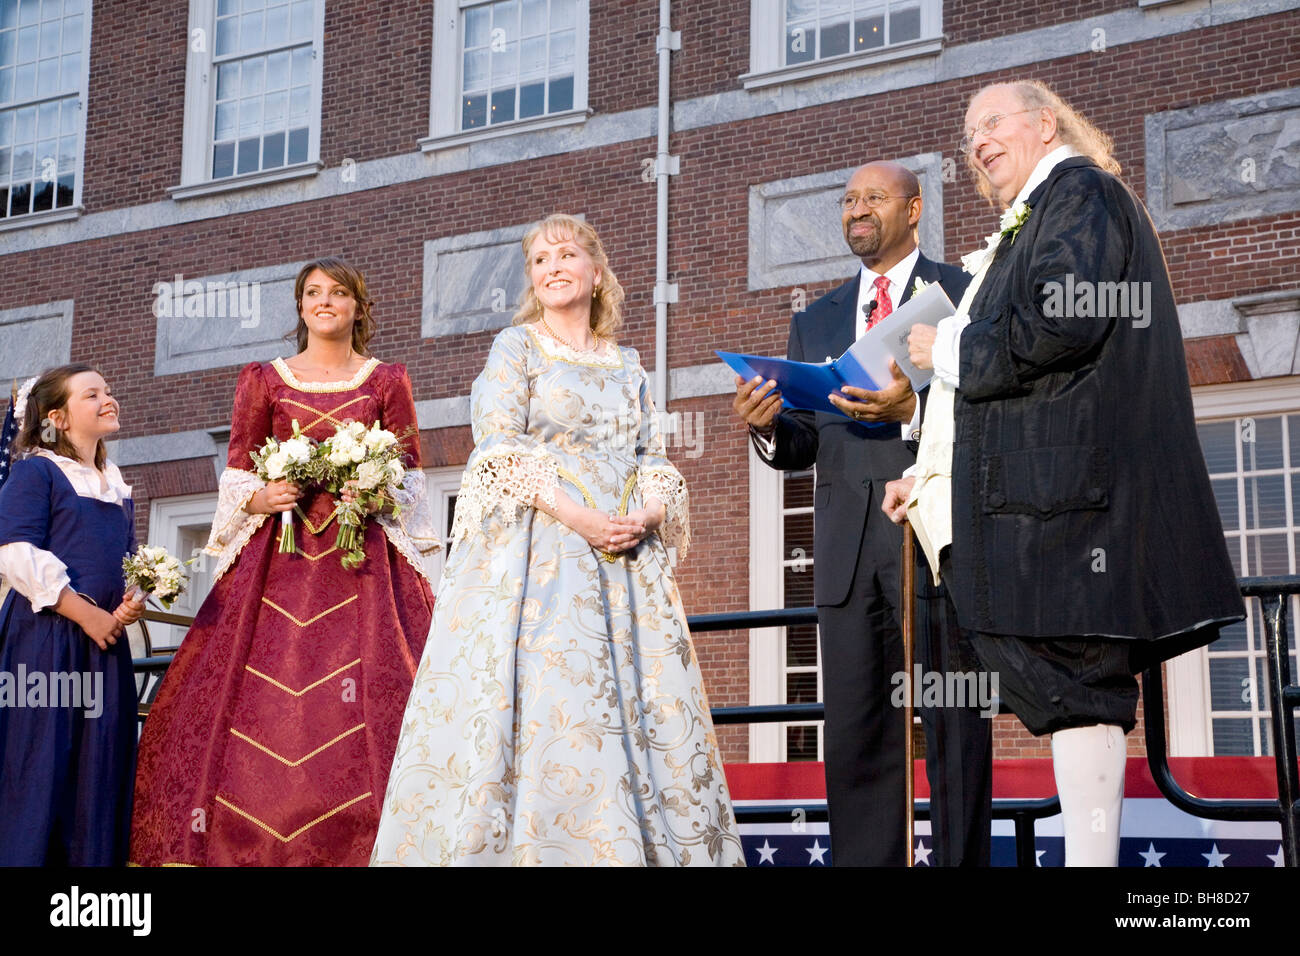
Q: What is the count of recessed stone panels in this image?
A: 5